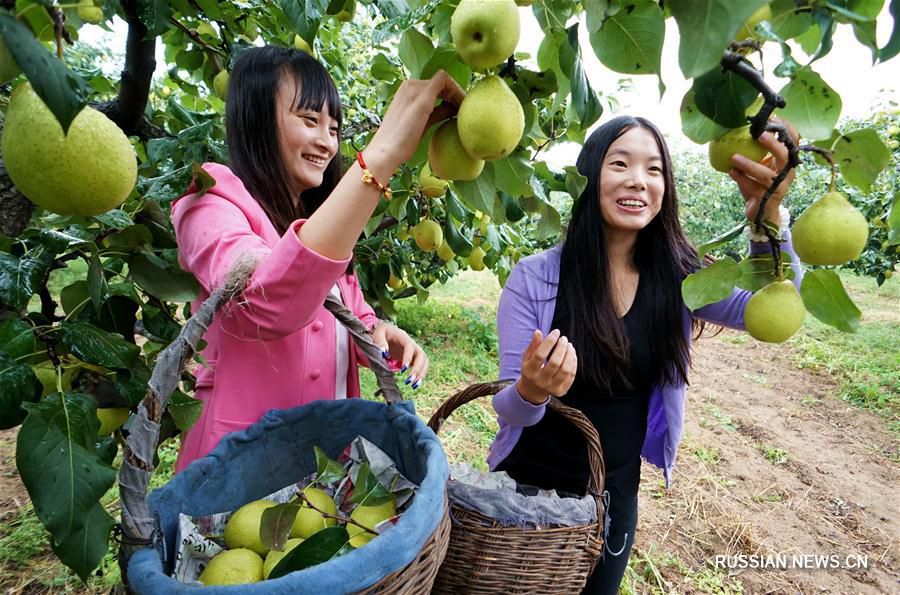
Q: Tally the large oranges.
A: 0